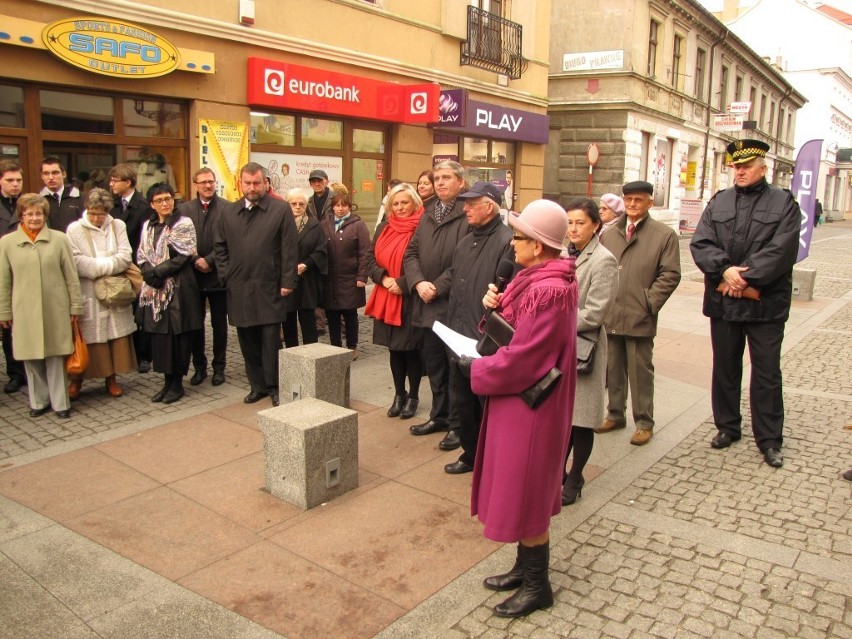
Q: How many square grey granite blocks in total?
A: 3